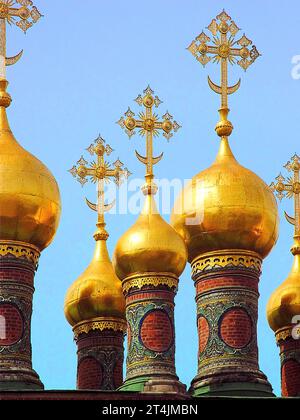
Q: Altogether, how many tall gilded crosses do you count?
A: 5